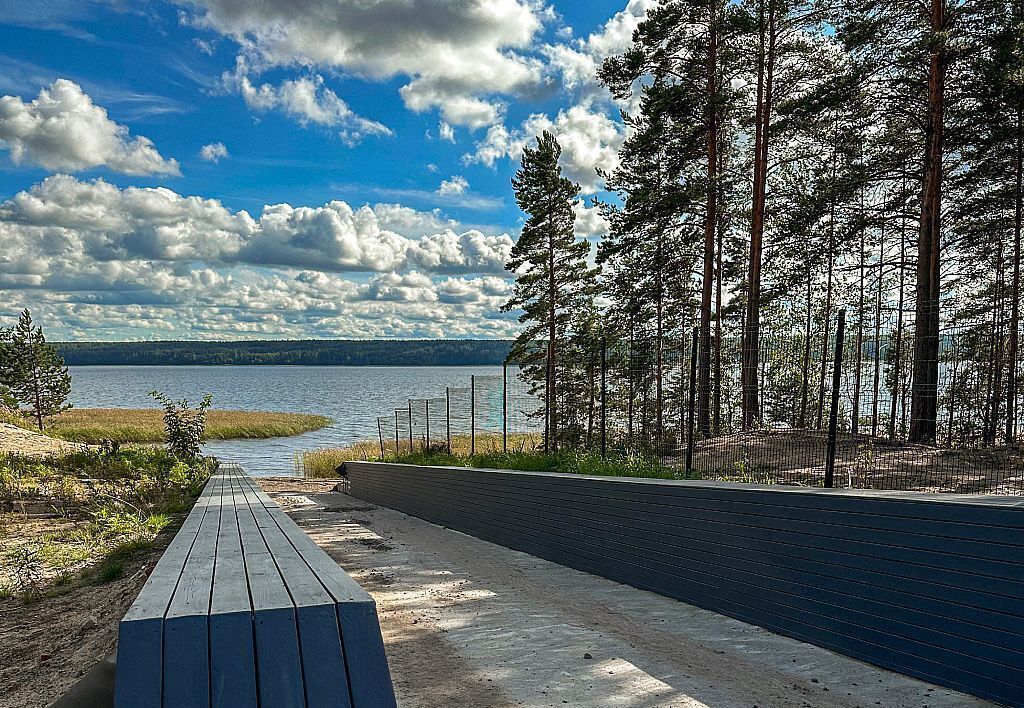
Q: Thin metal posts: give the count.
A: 11